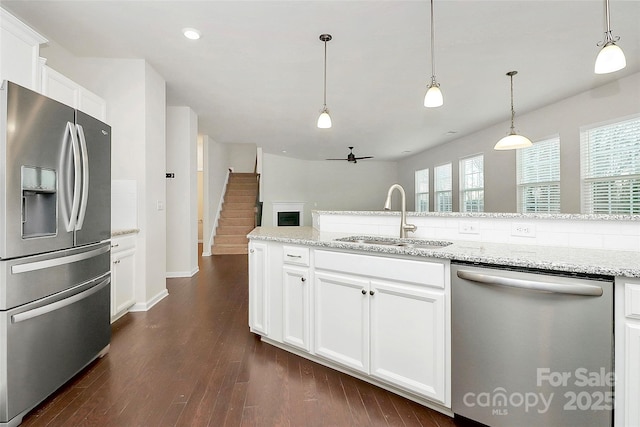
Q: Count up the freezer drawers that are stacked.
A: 2